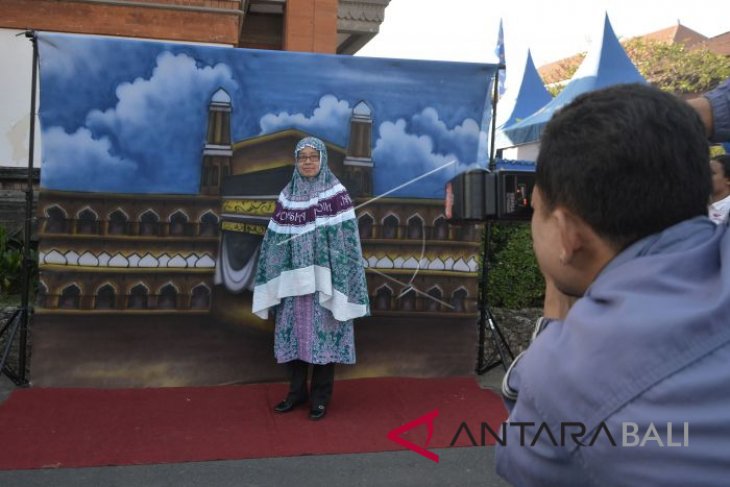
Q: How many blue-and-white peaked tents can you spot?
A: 2